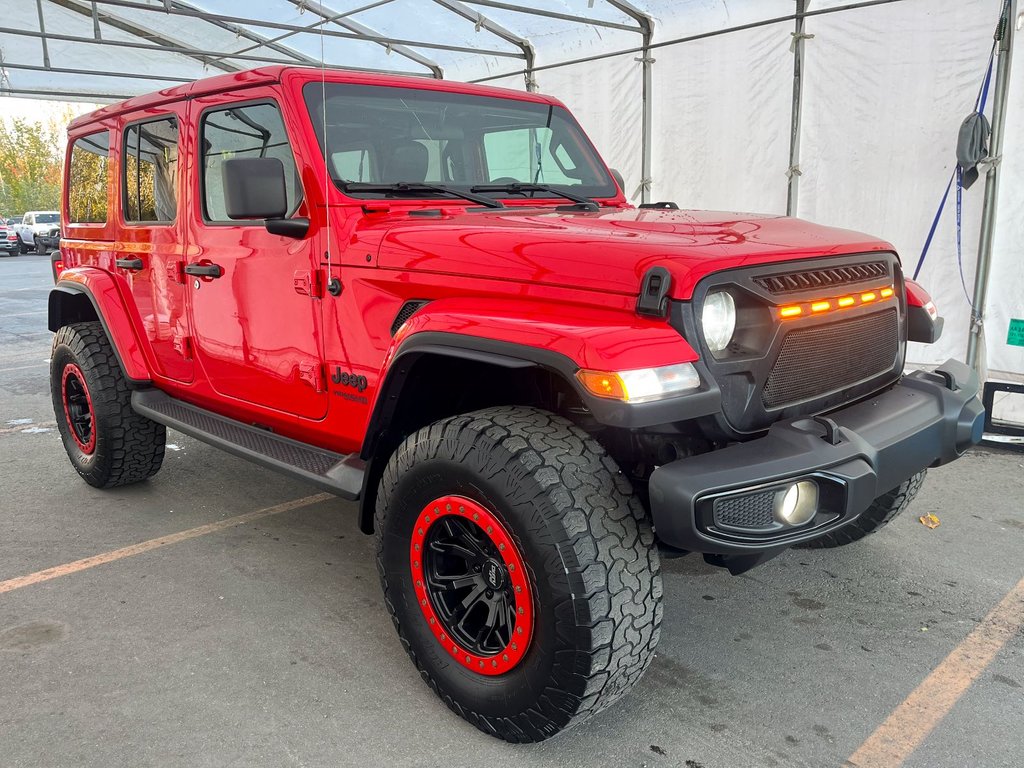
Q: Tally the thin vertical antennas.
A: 1